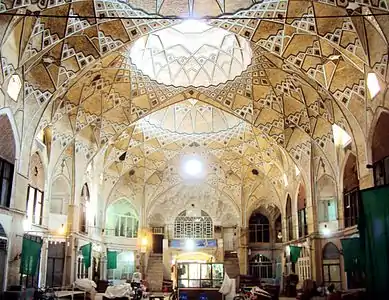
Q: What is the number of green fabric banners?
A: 6